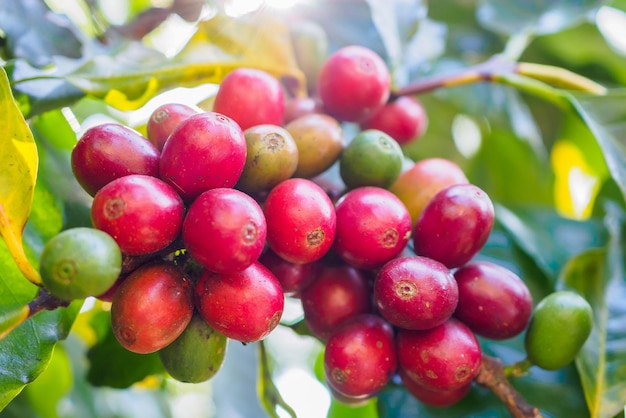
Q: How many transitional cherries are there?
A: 3